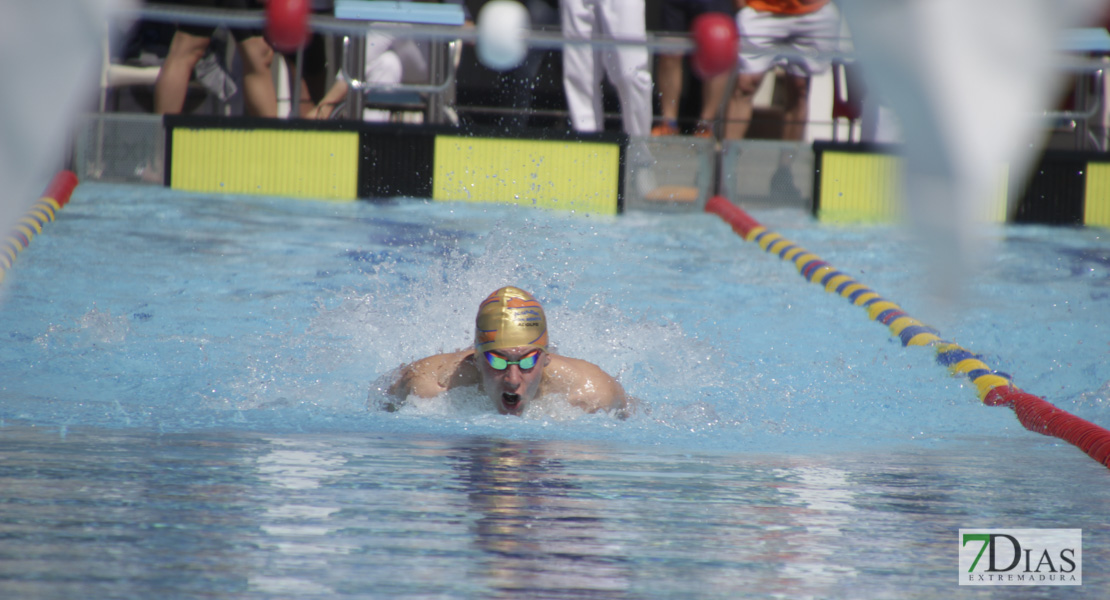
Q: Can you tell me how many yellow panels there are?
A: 4